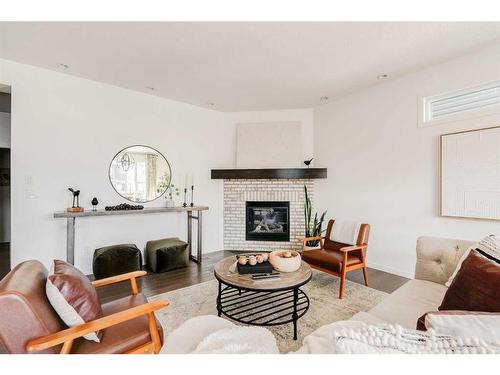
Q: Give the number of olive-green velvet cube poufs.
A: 2